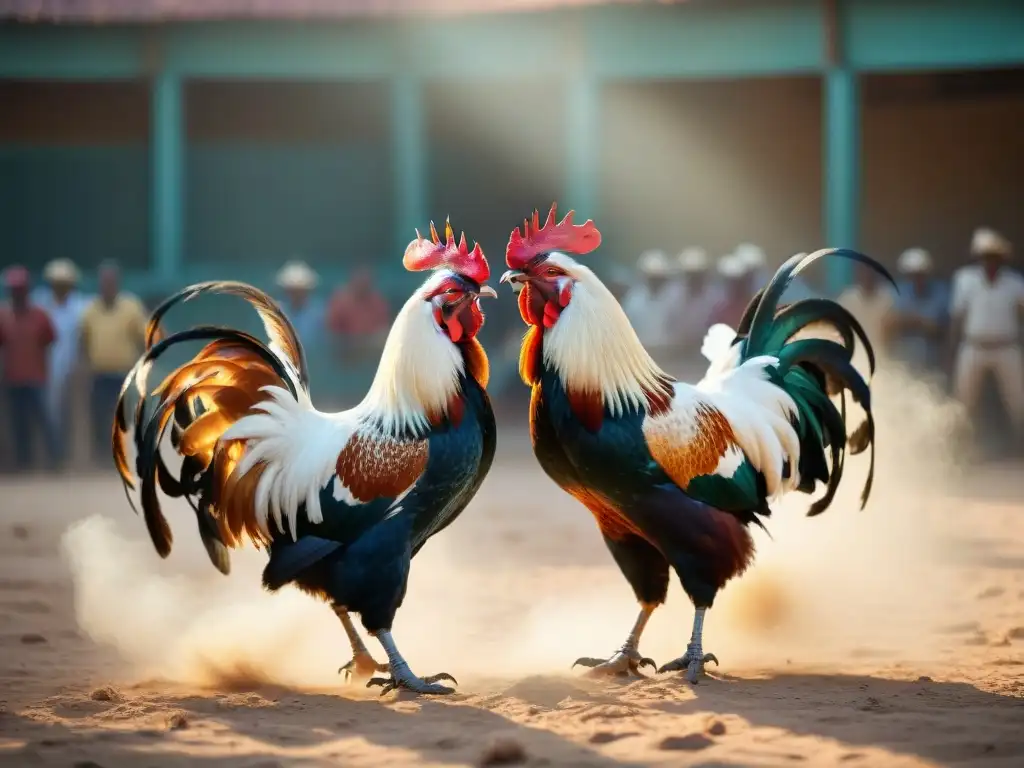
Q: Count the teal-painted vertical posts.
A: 4